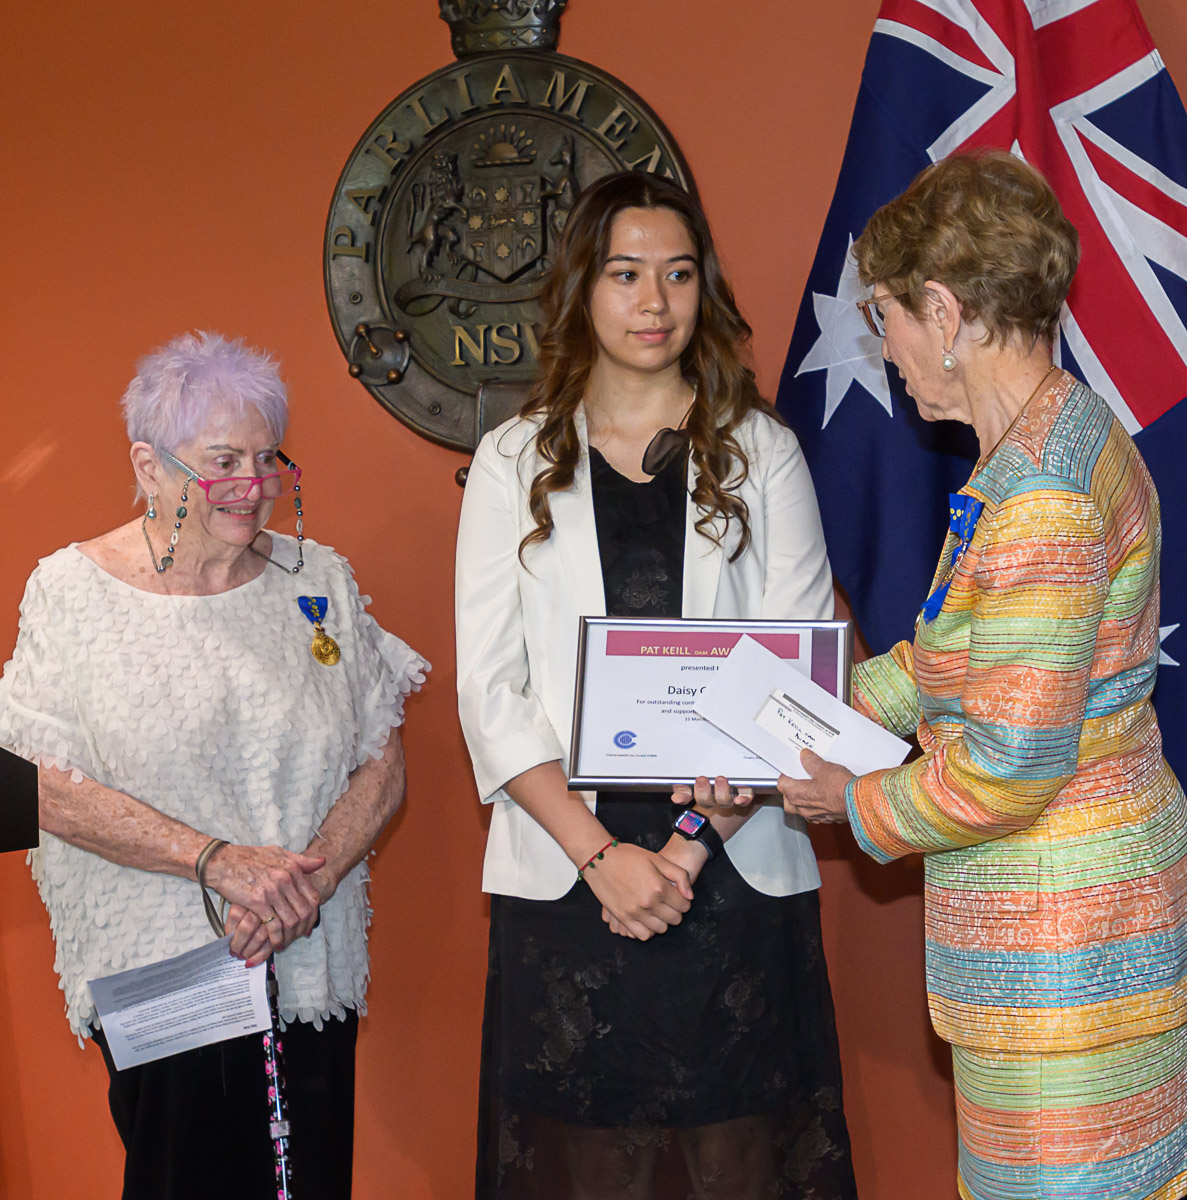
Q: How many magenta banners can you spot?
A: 1